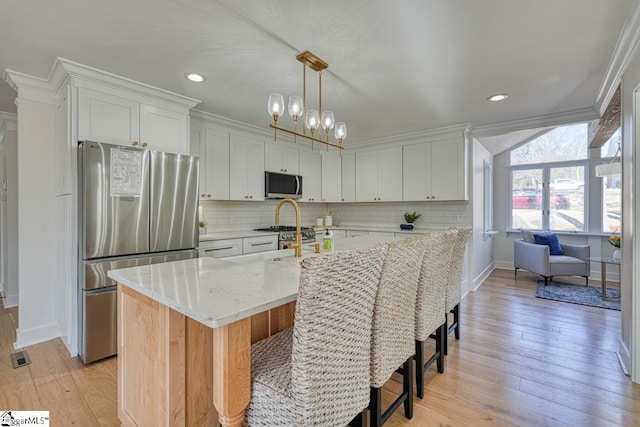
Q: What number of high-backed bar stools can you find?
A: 4